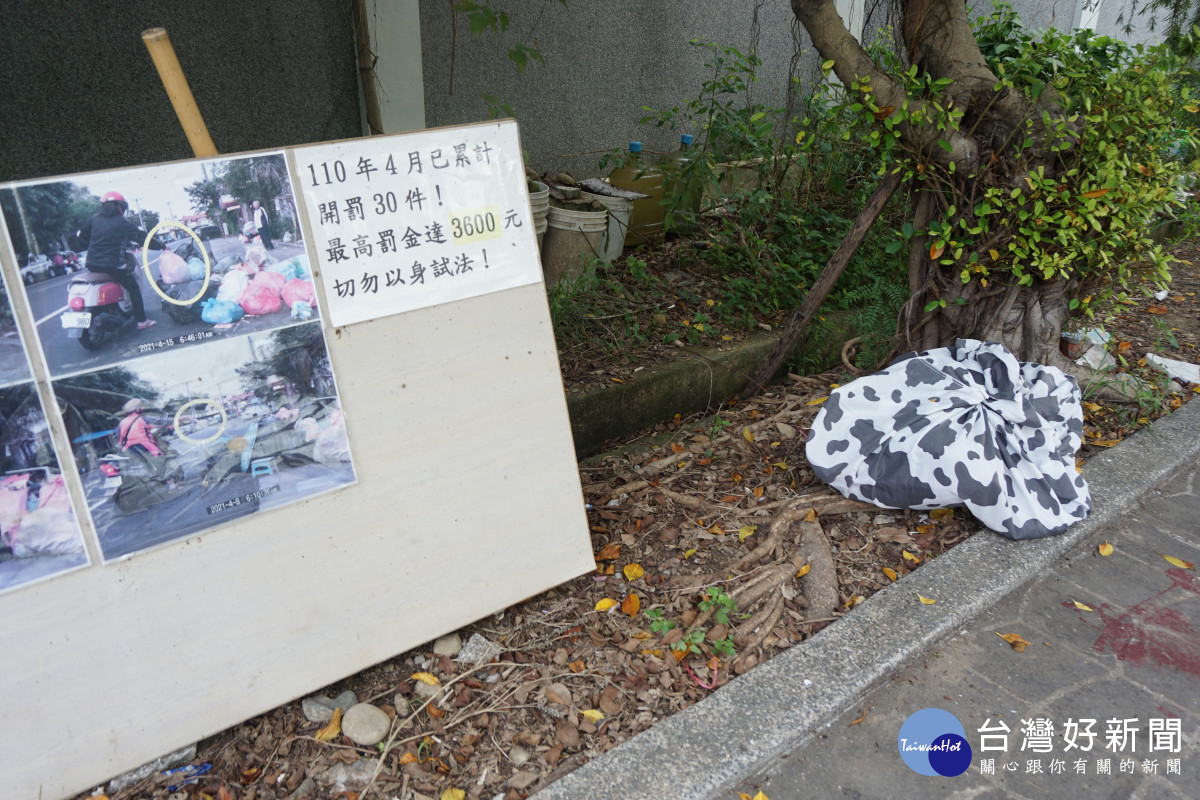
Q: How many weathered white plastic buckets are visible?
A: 3